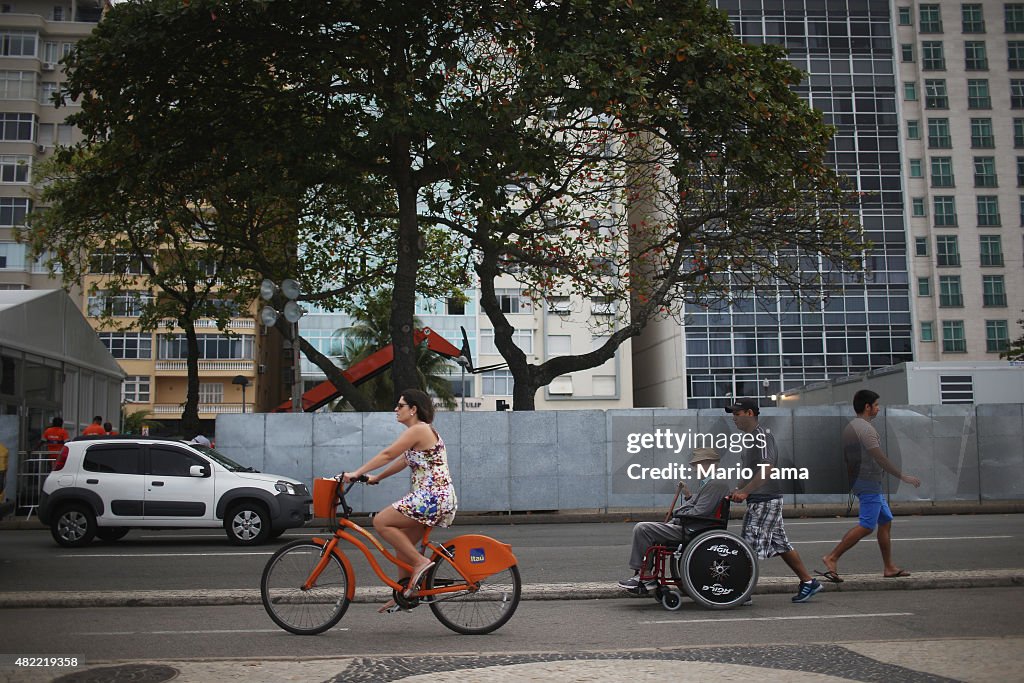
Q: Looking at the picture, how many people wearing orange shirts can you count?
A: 3